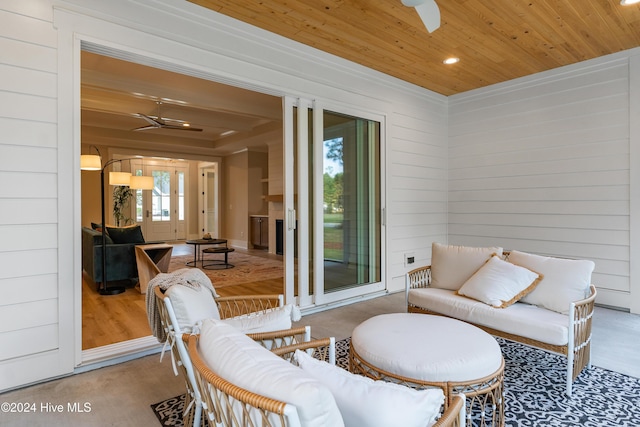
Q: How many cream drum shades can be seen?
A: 3